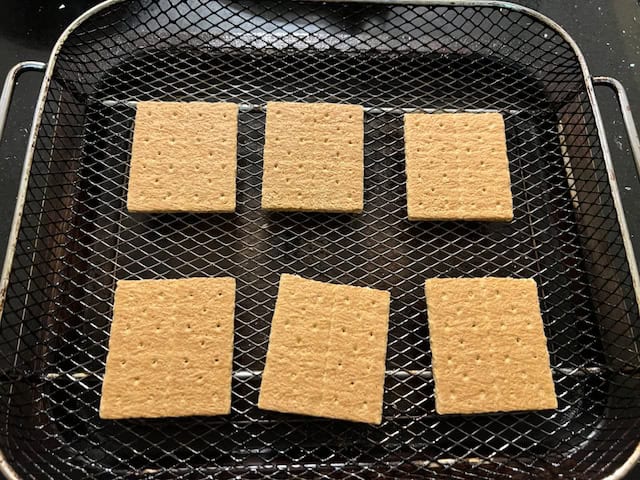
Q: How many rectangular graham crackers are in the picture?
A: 6